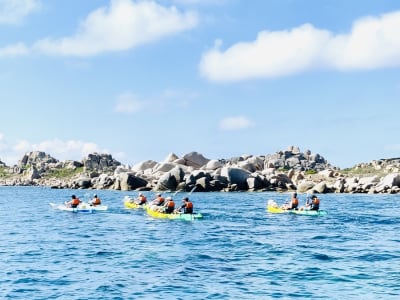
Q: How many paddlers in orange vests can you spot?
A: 8